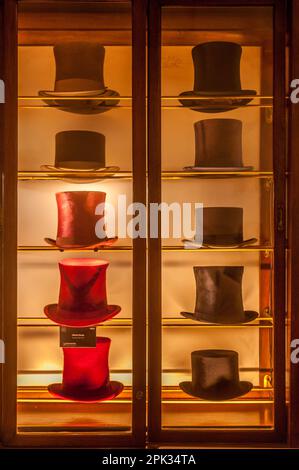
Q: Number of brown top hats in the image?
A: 7